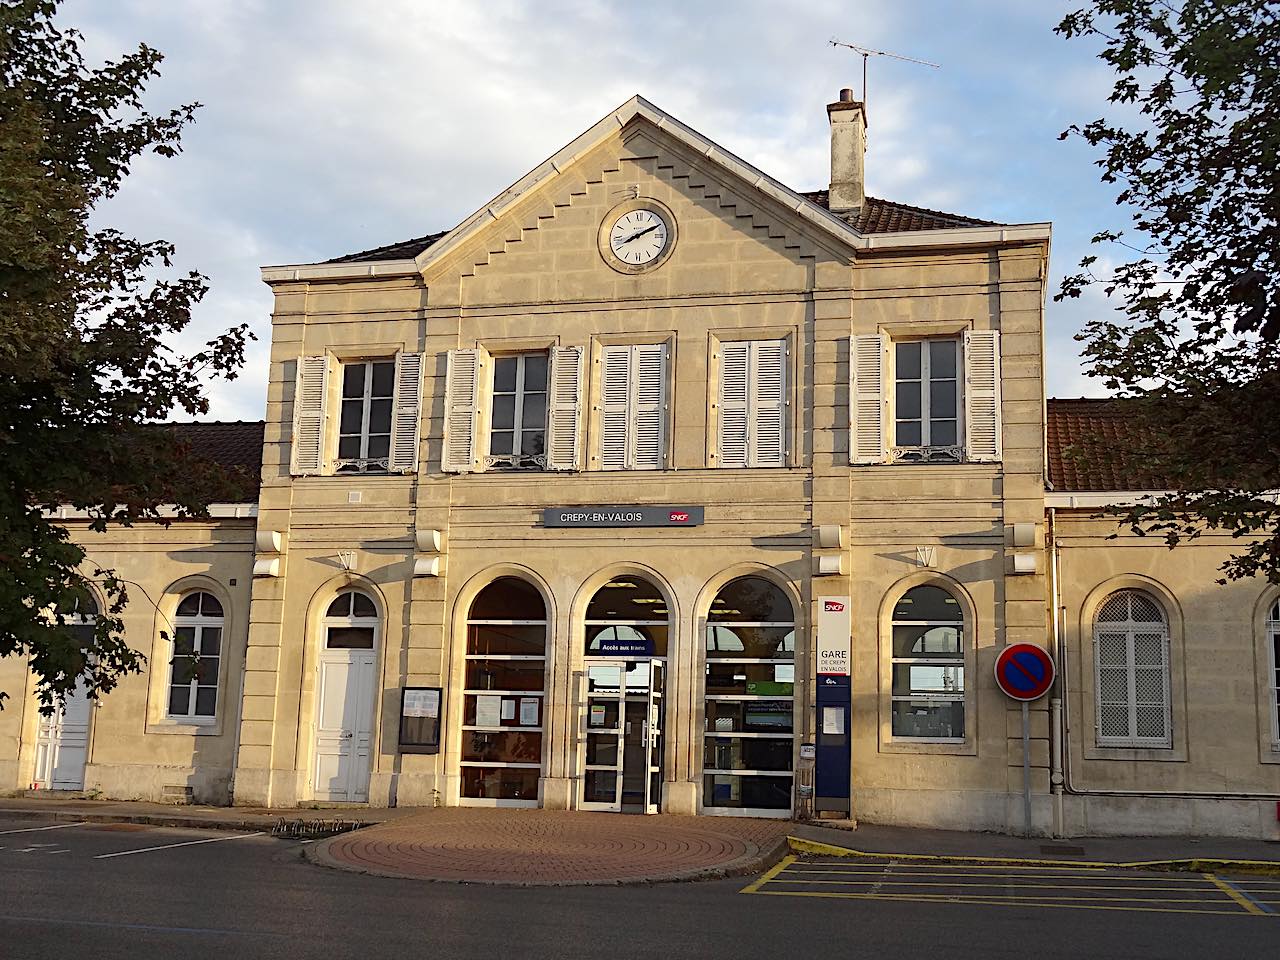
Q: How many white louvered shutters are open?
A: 6